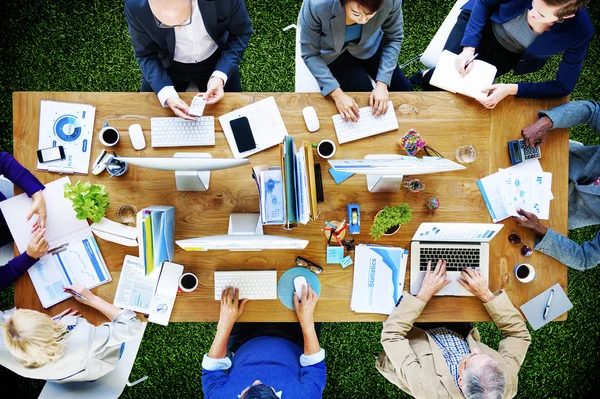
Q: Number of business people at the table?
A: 8